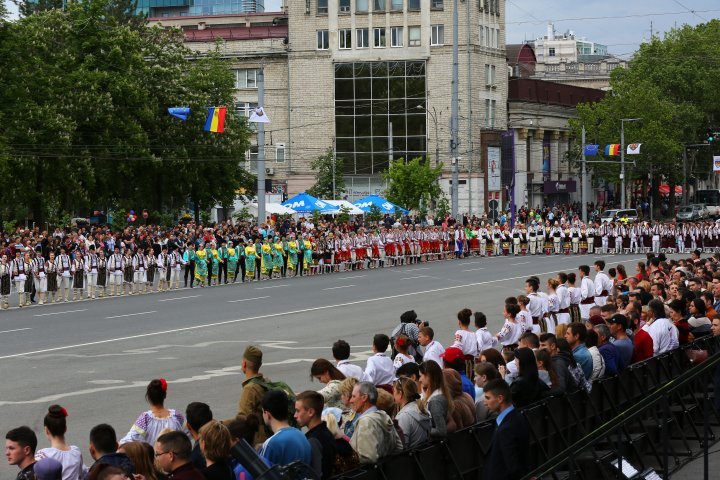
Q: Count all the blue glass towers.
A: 1